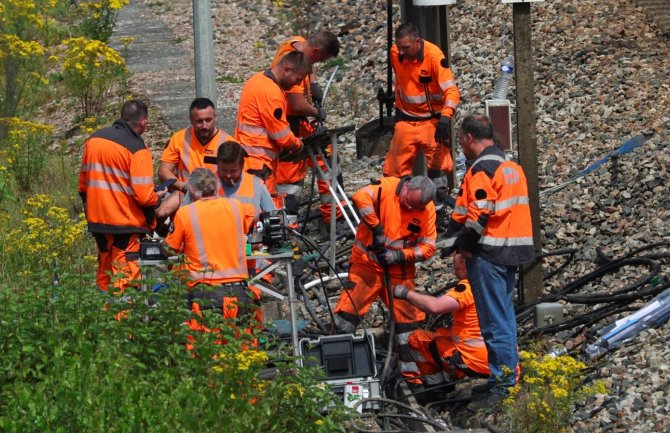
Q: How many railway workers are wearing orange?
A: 10